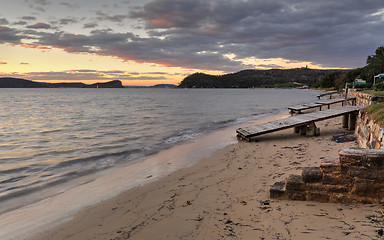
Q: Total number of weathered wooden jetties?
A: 3